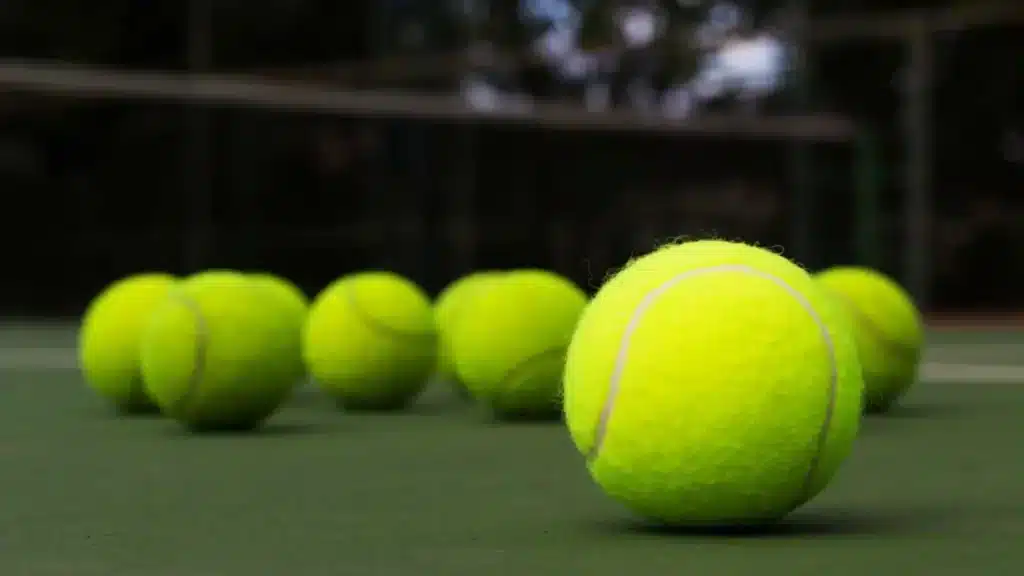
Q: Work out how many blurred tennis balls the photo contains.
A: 7